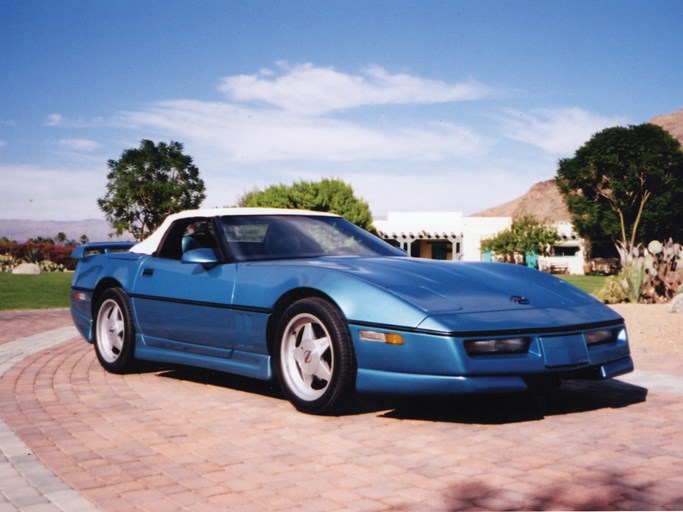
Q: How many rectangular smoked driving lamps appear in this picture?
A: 2